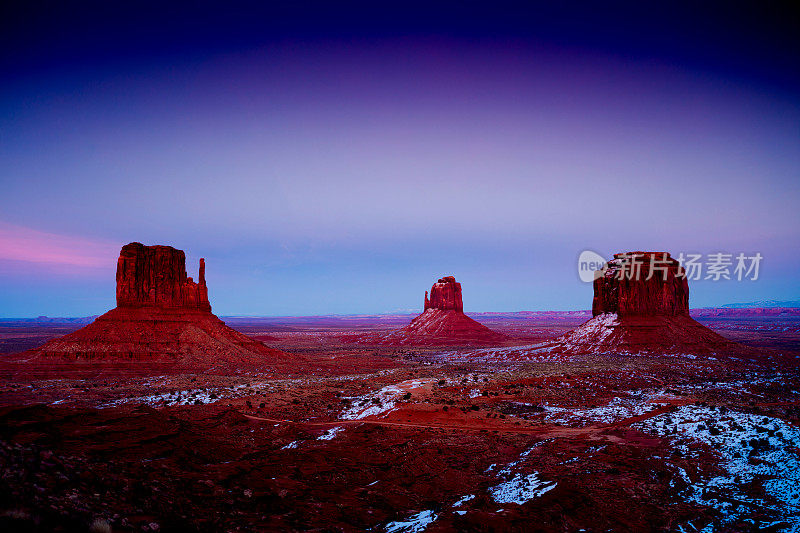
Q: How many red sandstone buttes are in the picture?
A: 3